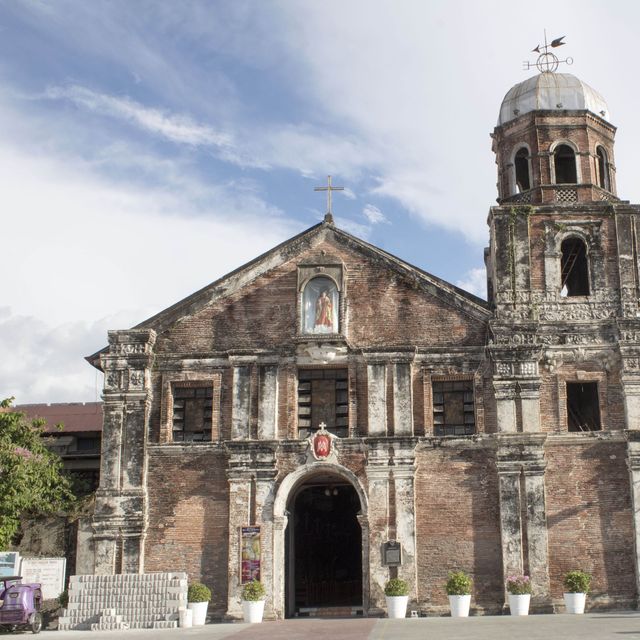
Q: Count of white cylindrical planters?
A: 6